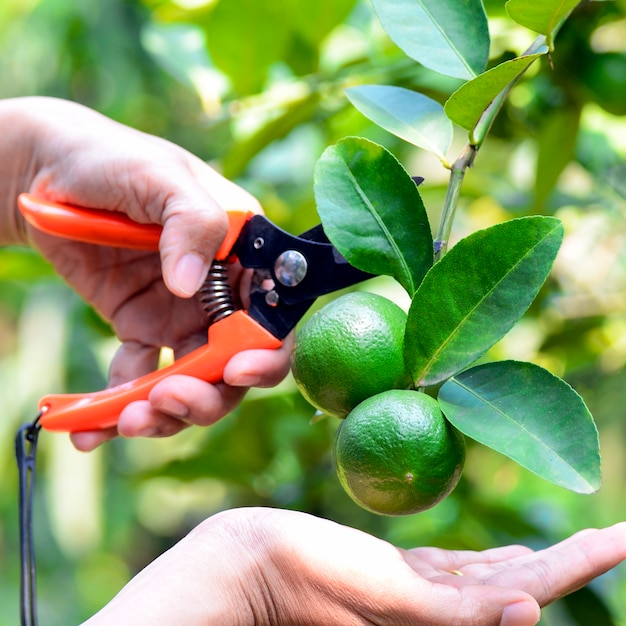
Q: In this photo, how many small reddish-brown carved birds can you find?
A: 0